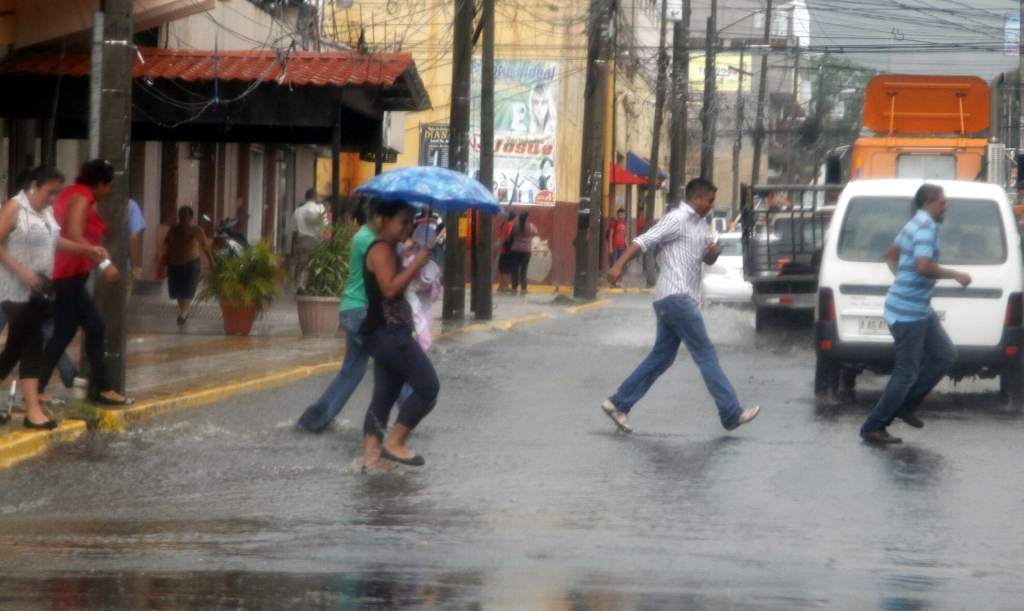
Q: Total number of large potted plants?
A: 2